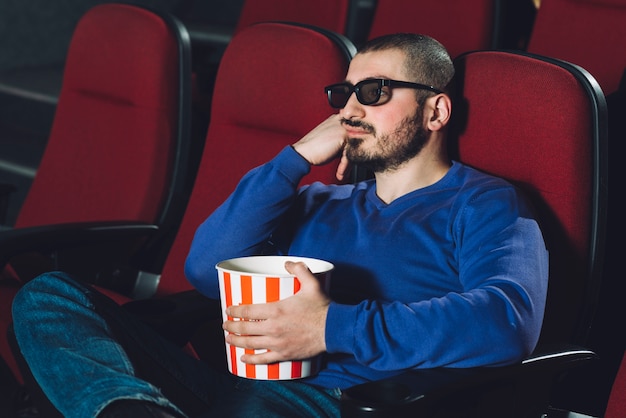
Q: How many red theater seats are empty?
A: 5